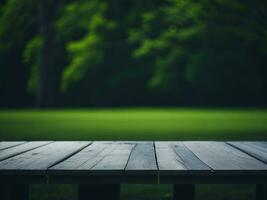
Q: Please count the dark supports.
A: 4